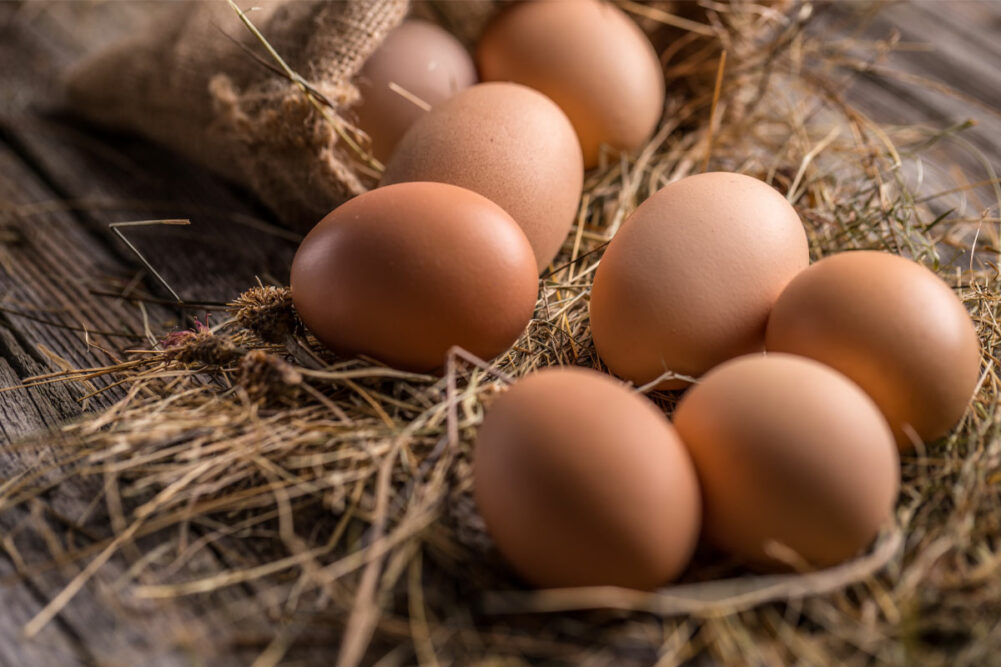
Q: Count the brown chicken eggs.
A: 8